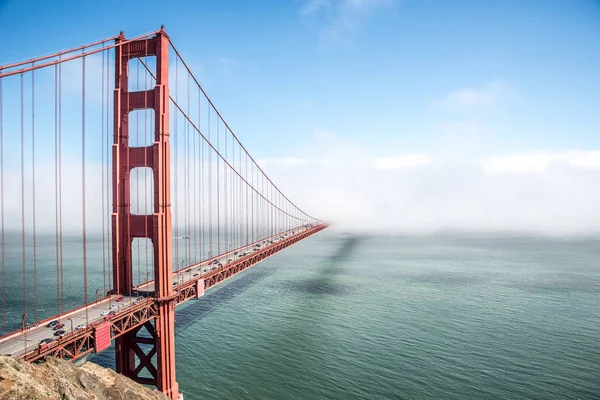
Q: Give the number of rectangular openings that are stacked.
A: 4